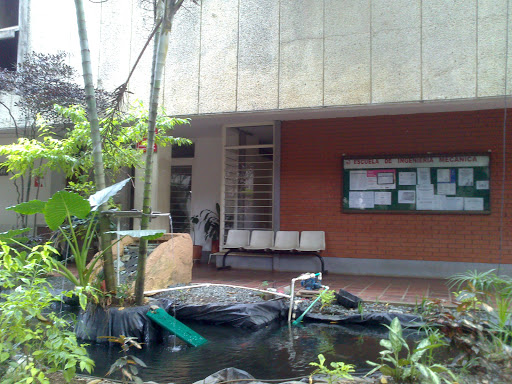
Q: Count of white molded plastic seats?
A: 4